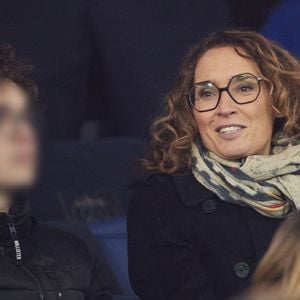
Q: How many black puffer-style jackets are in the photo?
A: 1